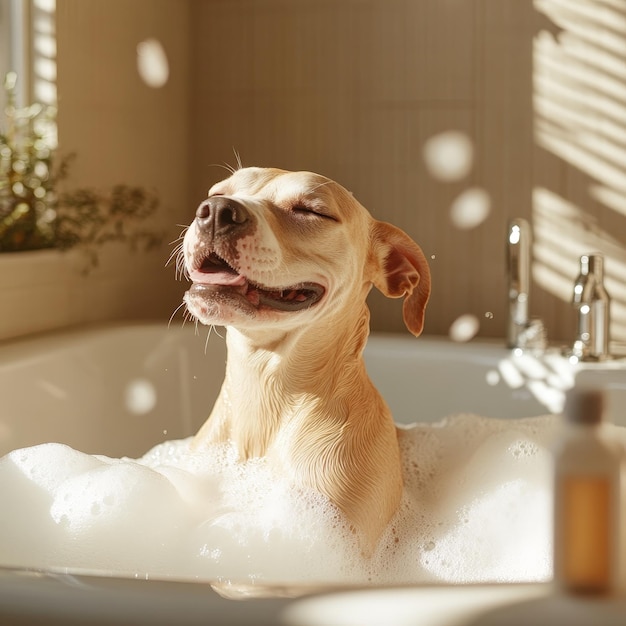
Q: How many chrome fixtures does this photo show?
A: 2